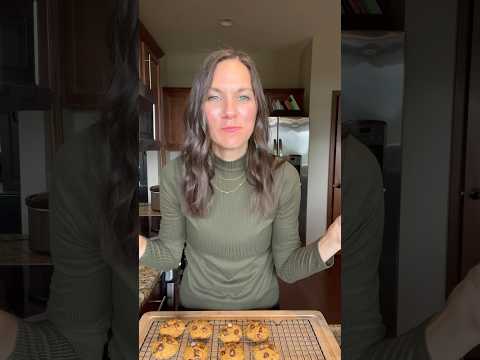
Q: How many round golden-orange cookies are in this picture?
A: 8